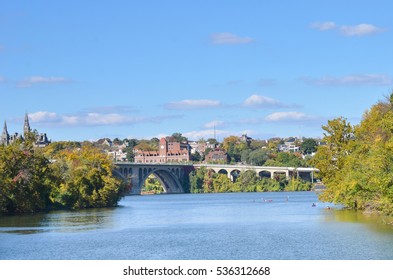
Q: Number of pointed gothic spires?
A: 2